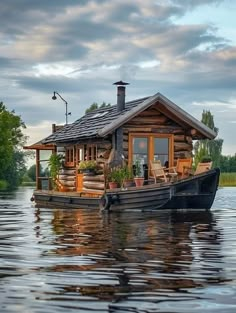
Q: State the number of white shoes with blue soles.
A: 0